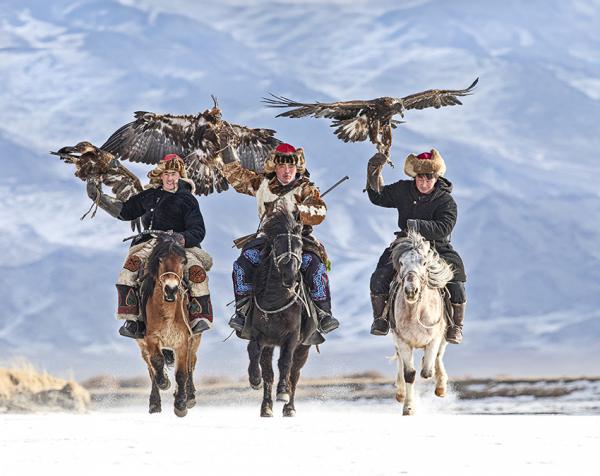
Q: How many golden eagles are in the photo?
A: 3